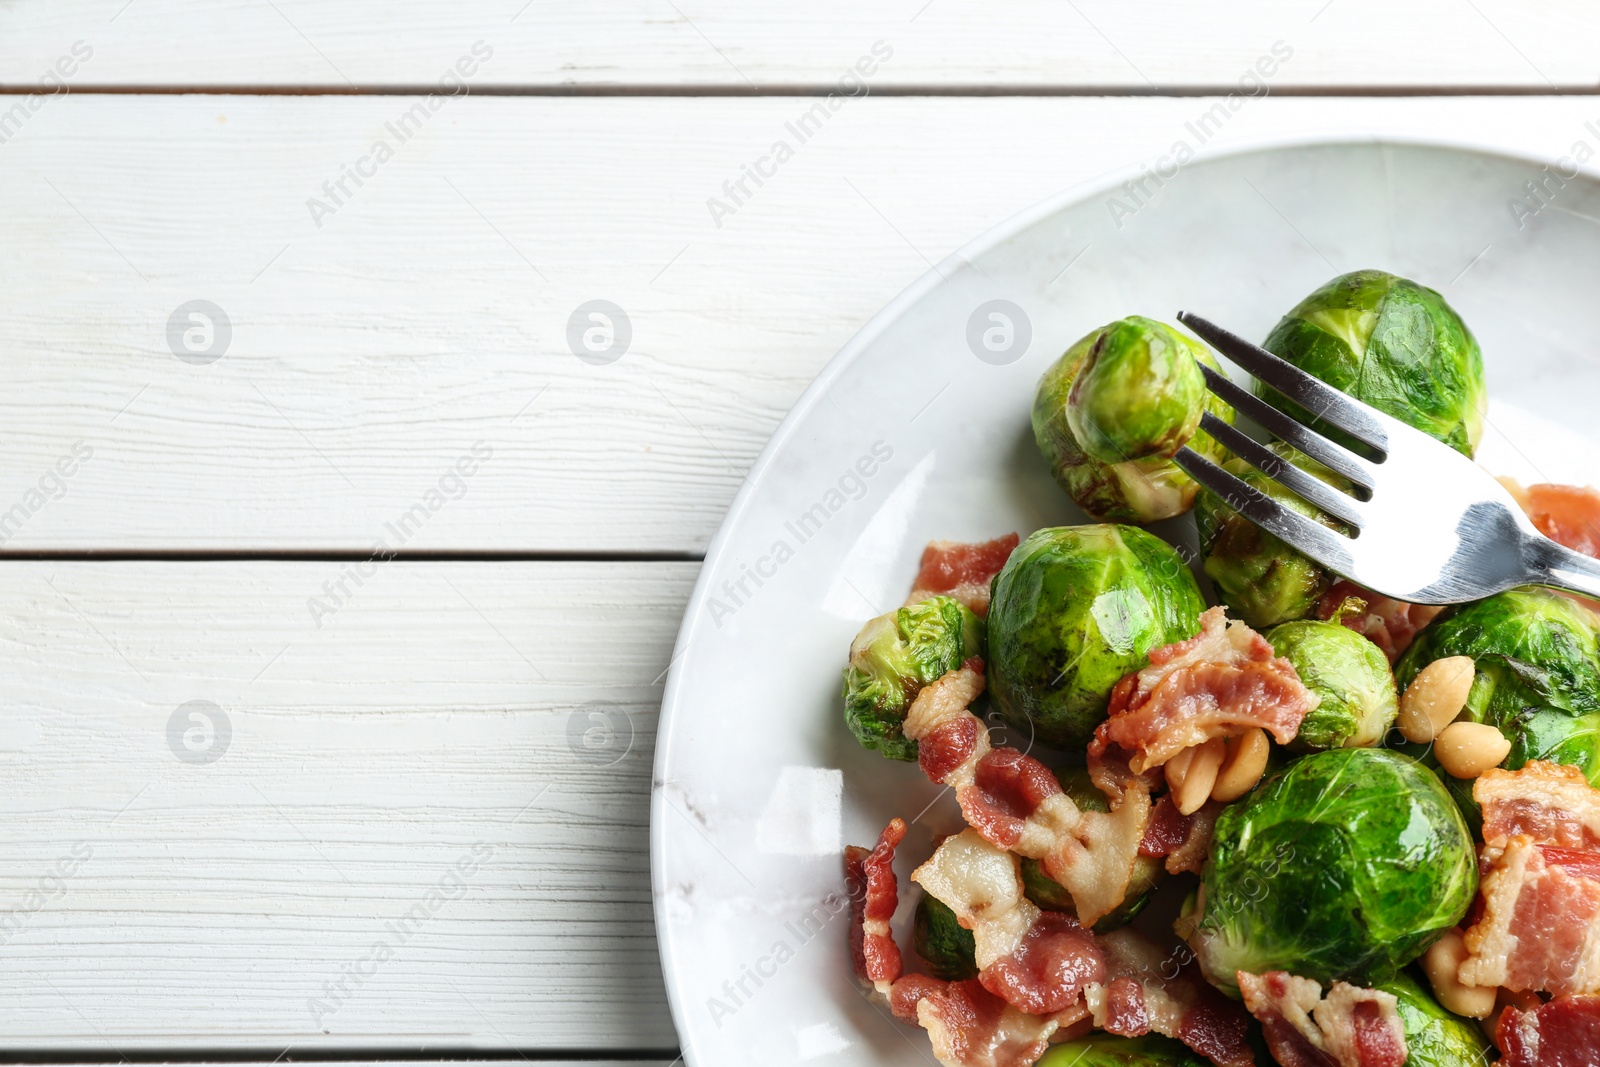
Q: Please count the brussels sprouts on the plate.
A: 13